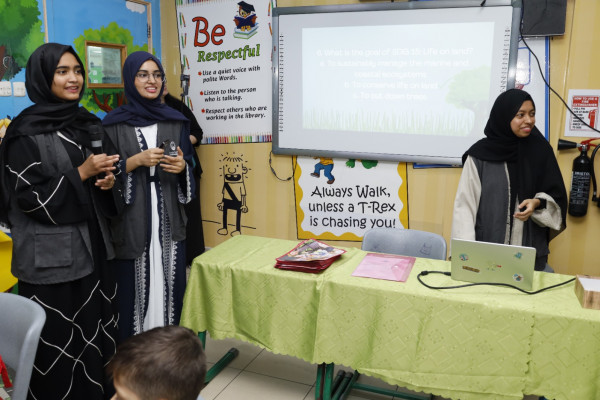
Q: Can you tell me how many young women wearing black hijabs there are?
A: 2